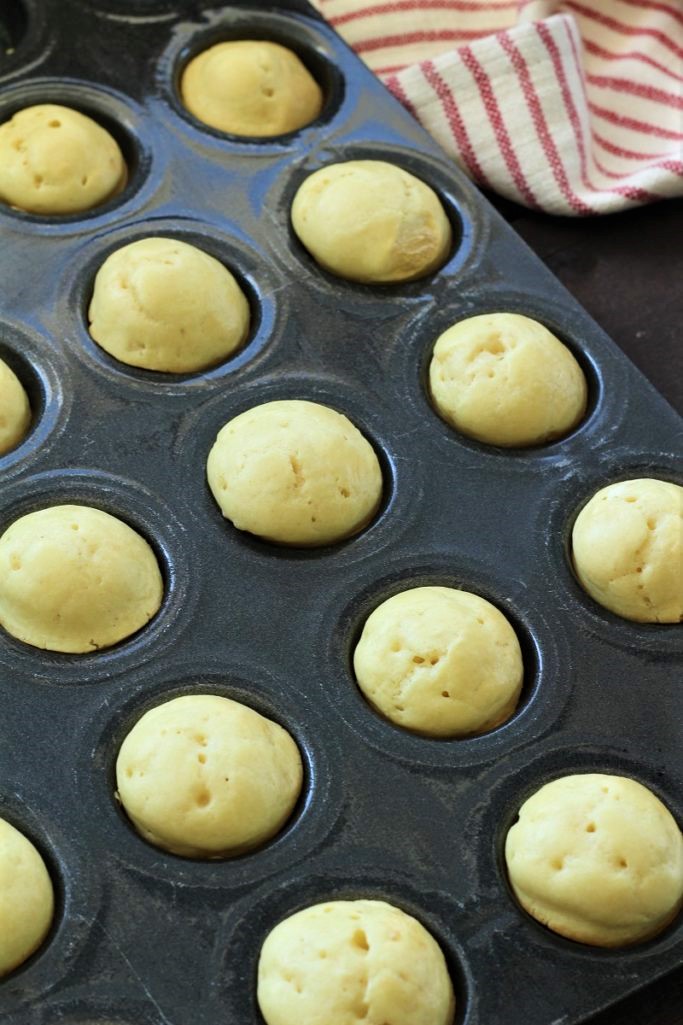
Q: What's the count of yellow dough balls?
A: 14